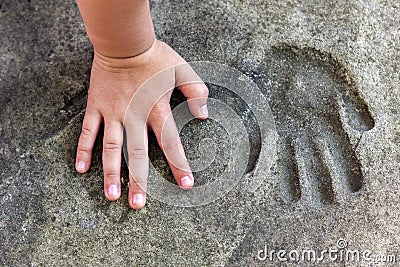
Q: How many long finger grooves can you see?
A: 3